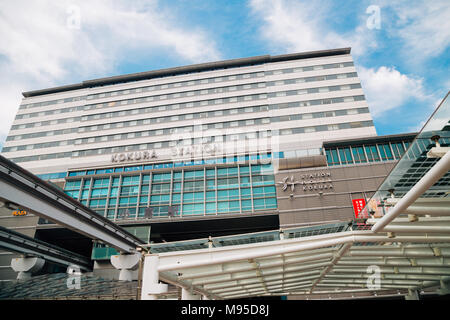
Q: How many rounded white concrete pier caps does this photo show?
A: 2